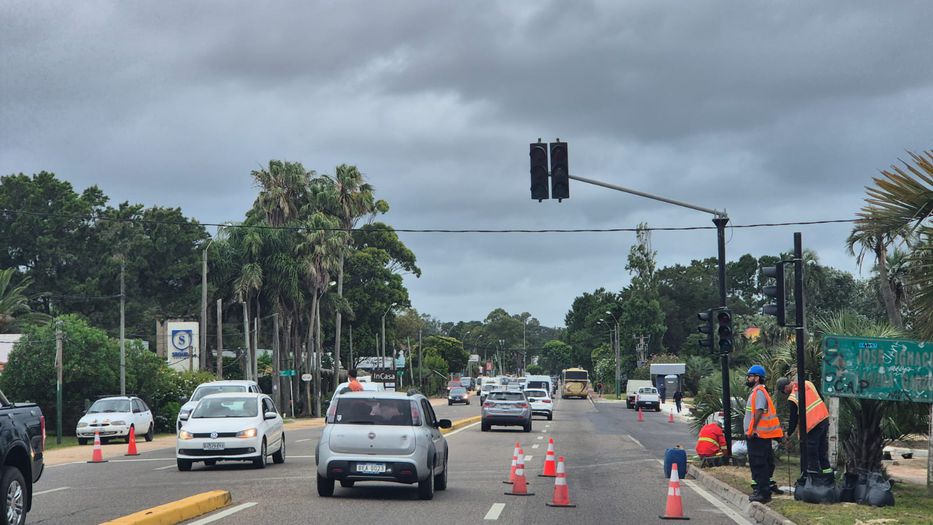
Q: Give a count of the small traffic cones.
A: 9